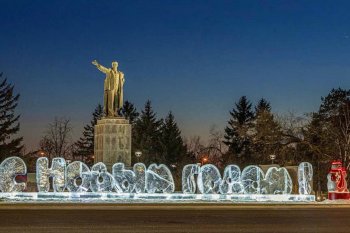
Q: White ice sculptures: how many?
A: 12